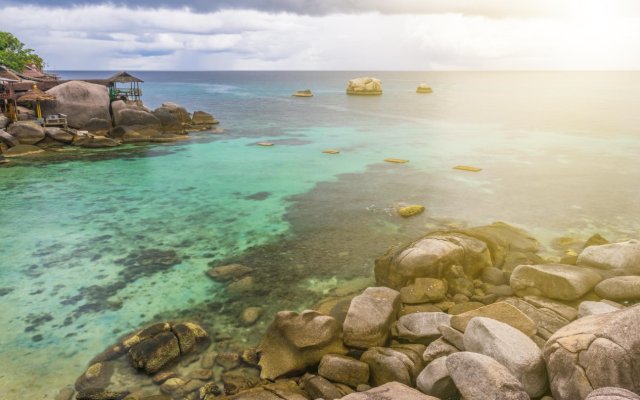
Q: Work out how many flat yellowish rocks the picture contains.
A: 4